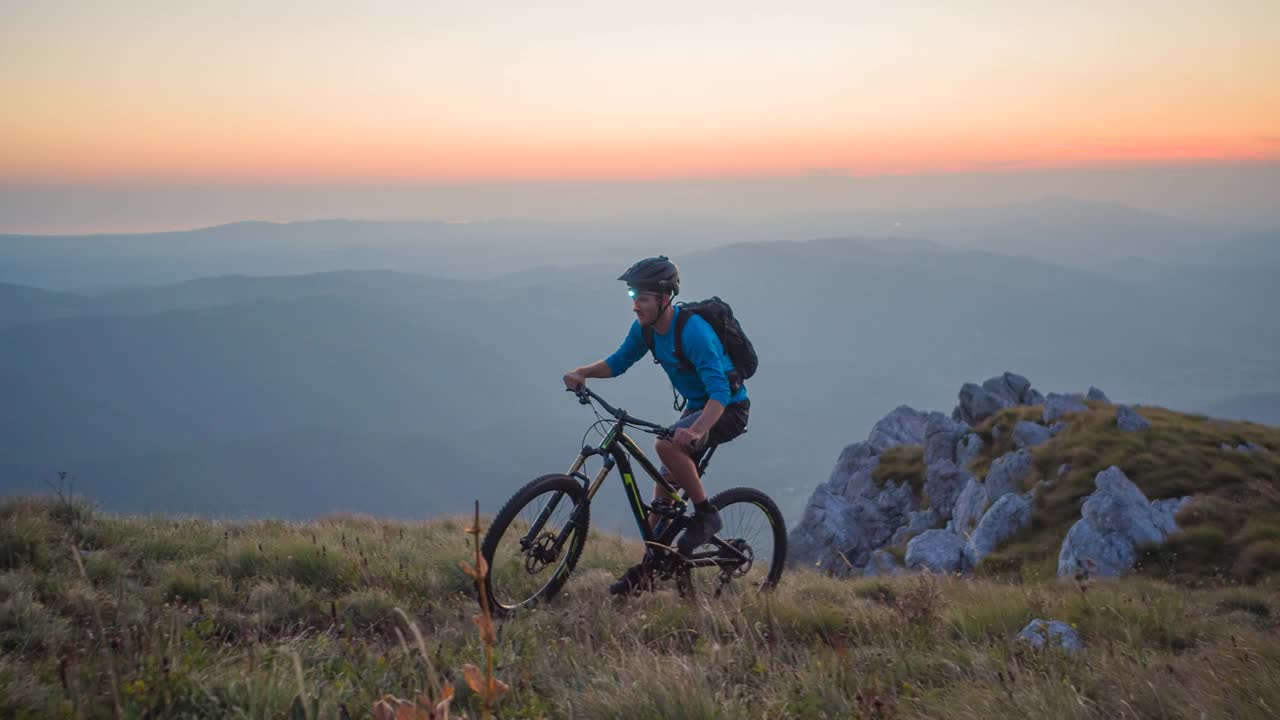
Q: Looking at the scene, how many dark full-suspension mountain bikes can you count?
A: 1